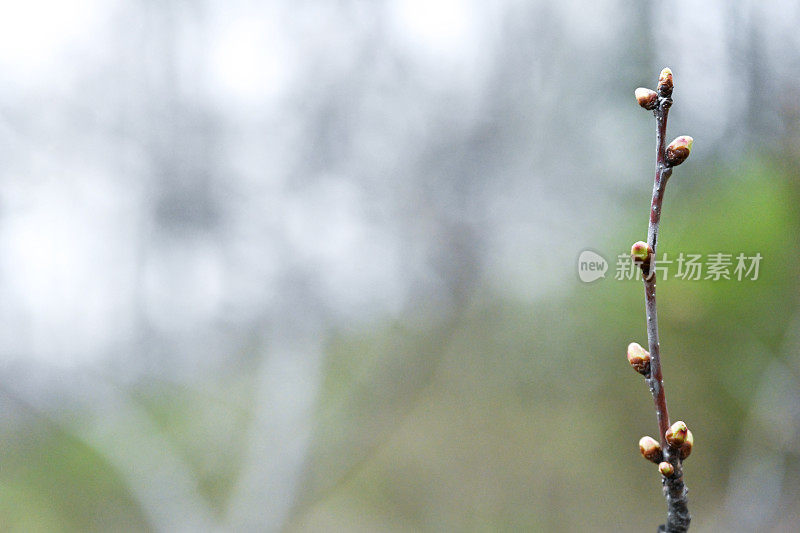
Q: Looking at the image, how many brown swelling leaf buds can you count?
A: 9